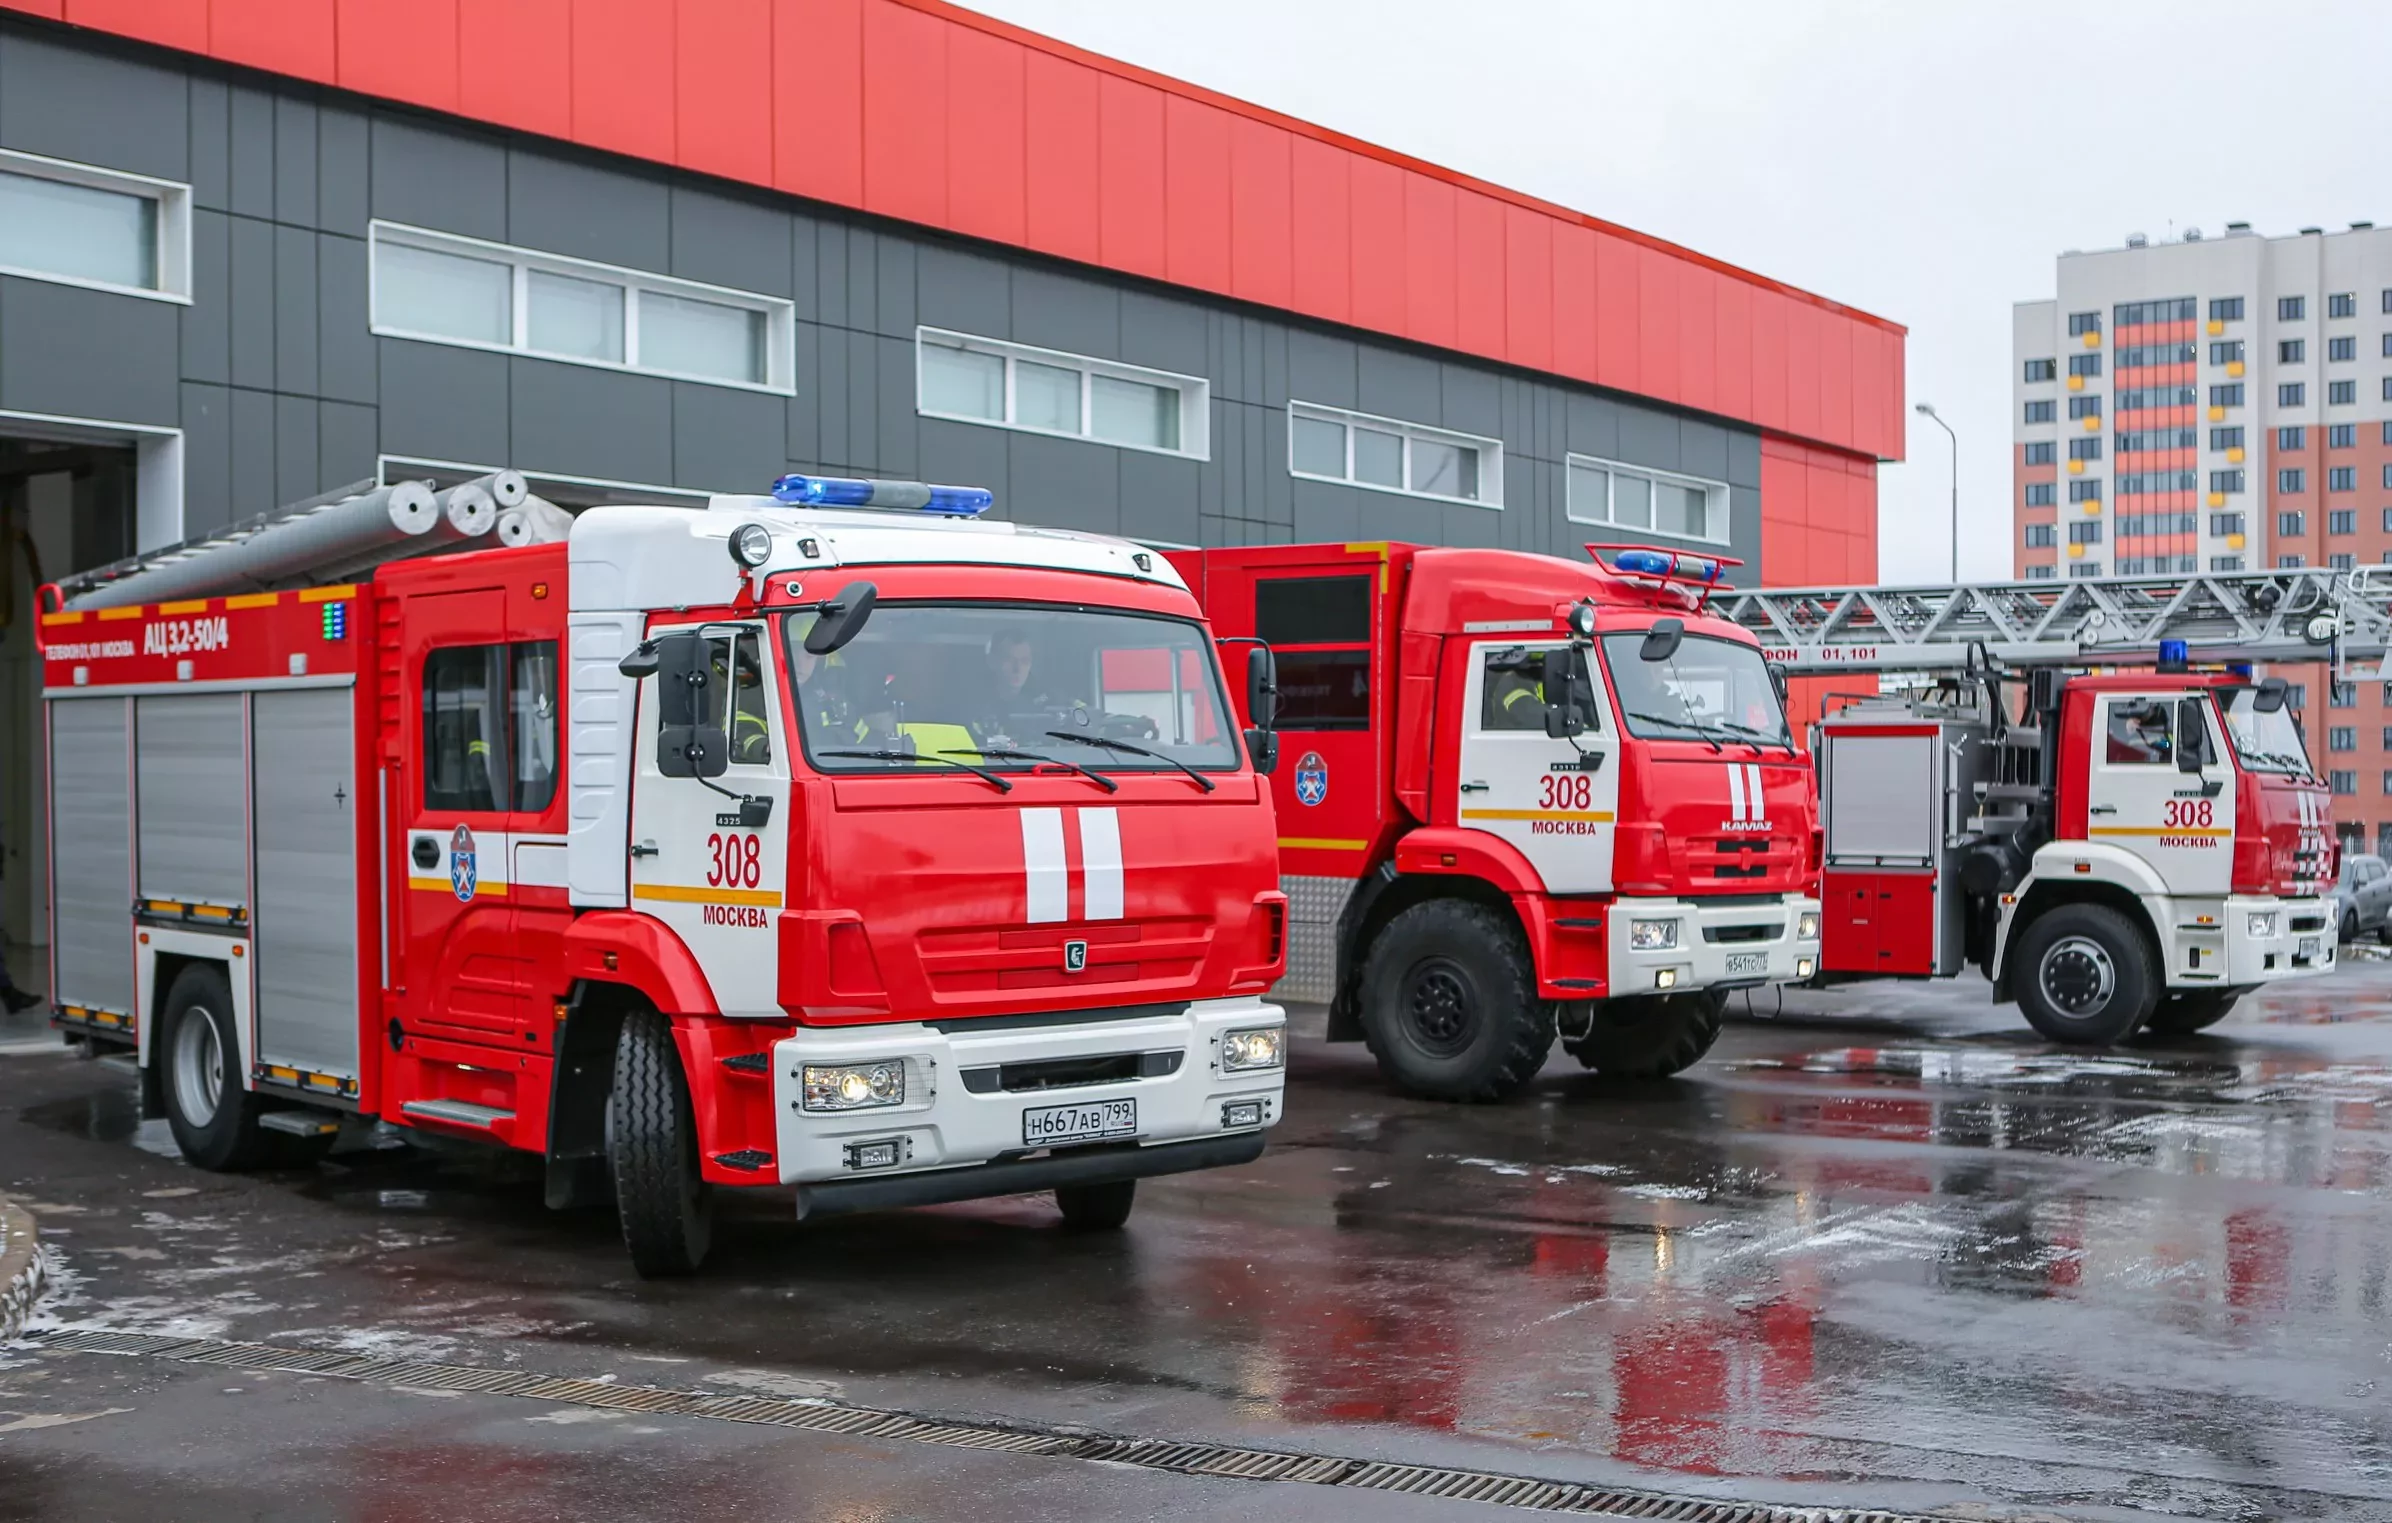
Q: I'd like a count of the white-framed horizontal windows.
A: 5